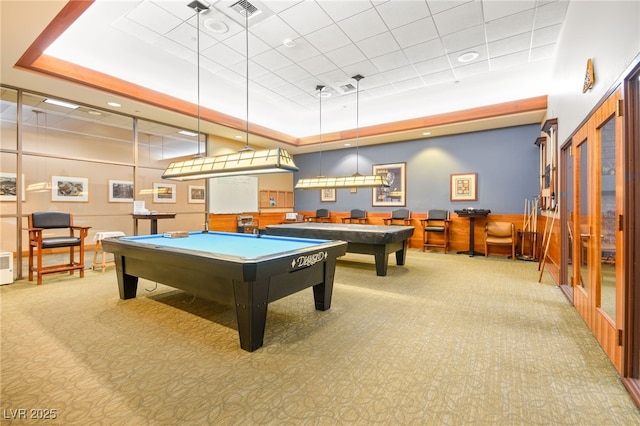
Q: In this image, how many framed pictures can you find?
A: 8